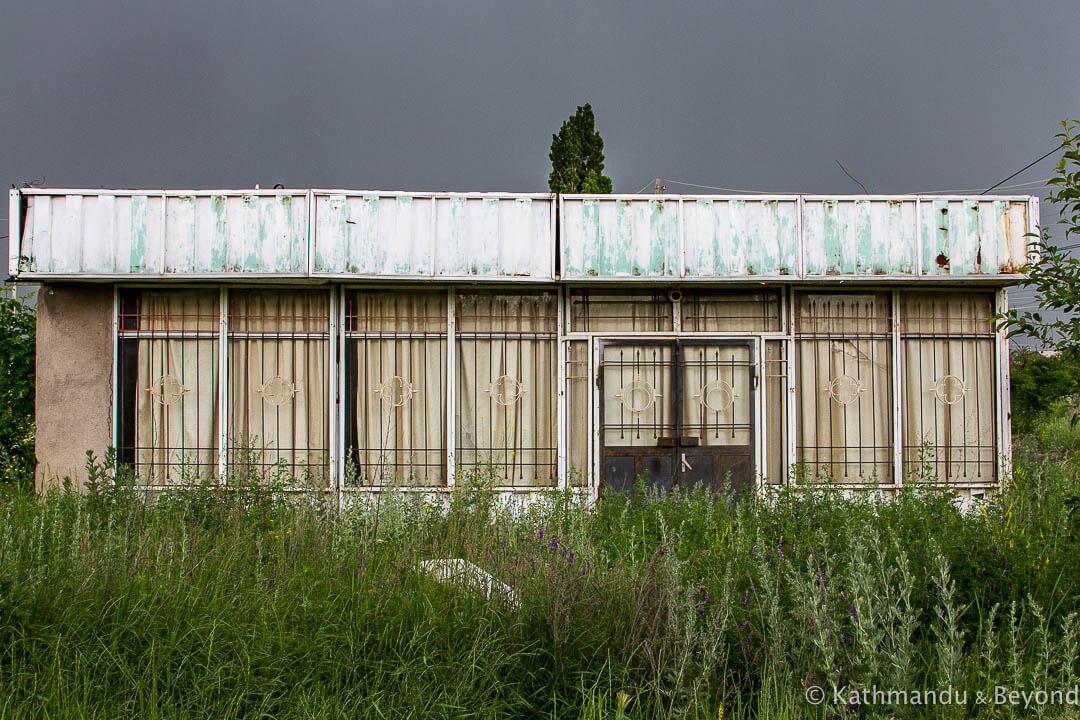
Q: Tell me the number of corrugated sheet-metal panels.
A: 8